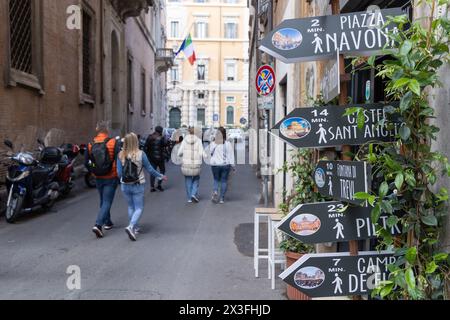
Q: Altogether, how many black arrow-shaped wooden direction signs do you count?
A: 5